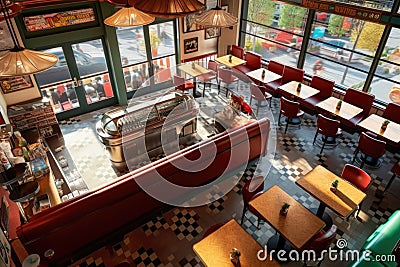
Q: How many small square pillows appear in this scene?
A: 0